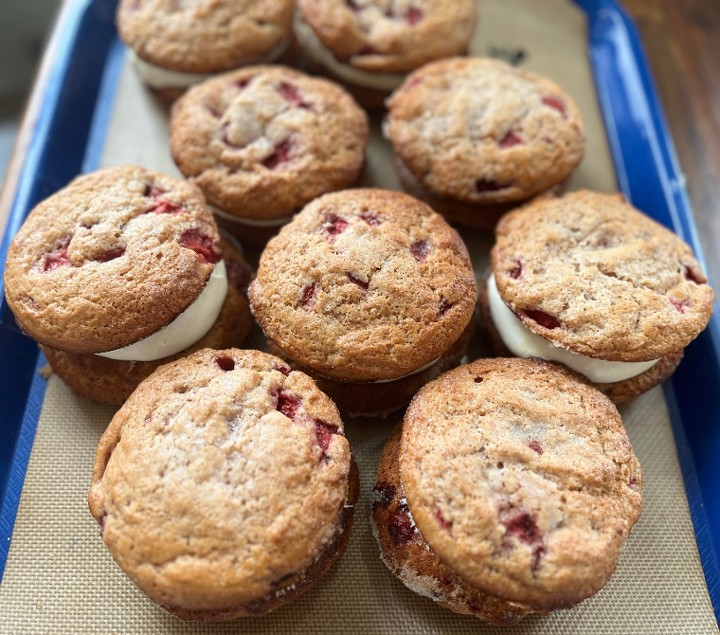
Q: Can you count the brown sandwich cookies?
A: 9